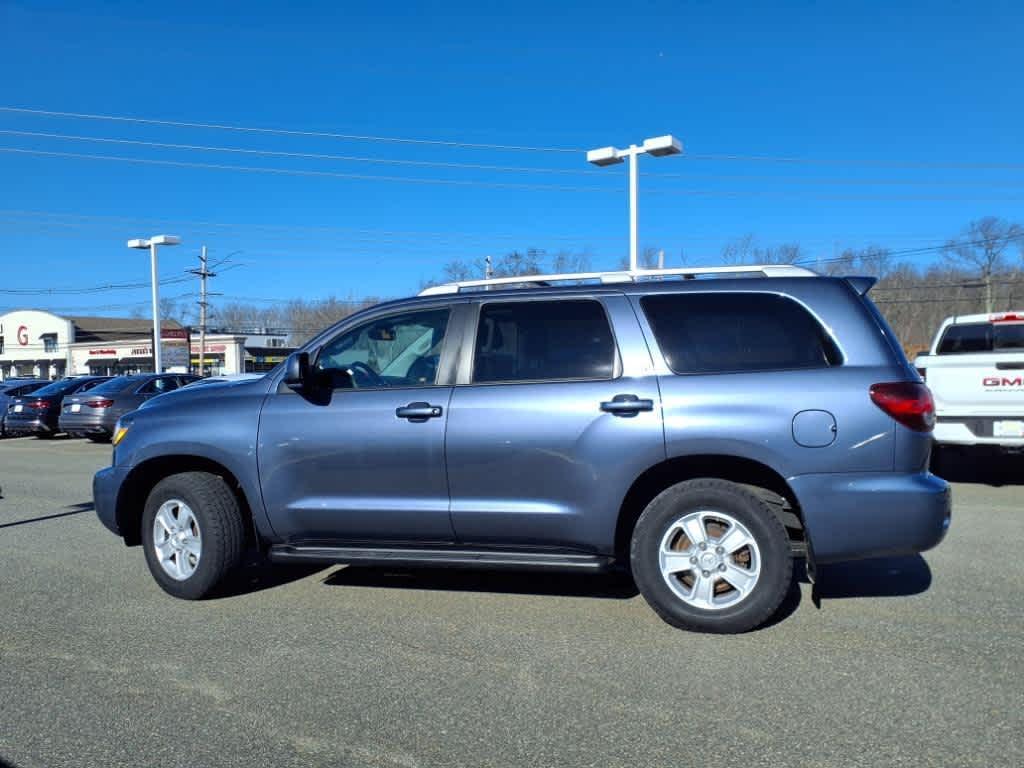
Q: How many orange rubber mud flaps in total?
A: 0